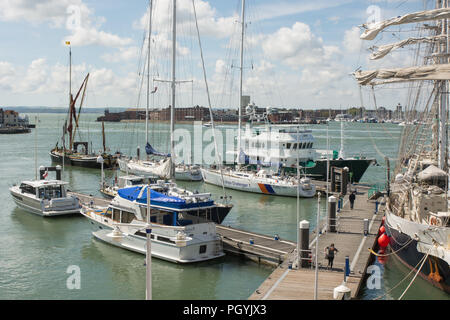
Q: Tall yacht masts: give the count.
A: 3